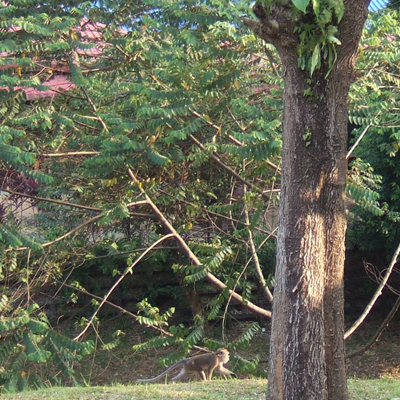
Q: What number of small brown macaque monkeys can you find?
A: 1